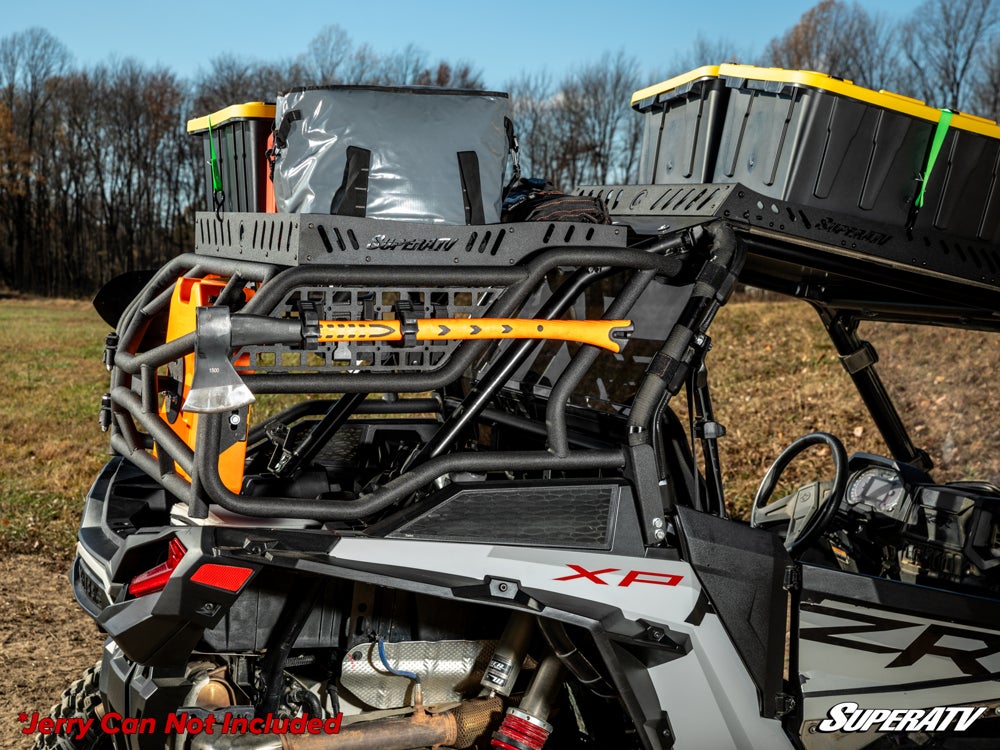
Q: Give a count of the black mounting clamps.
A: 2